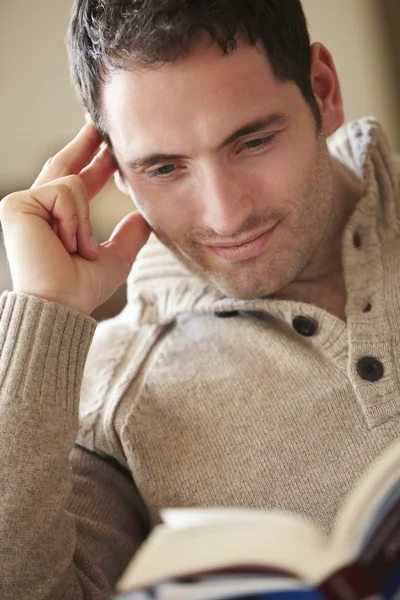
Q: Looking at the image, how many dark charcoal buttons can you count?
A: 3